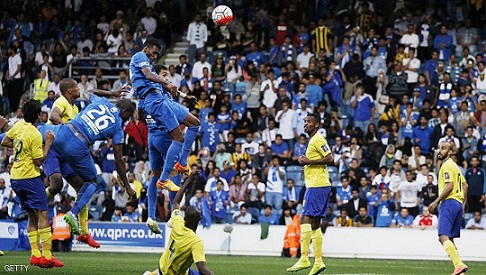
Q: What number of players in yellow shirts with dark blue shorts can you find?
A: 5